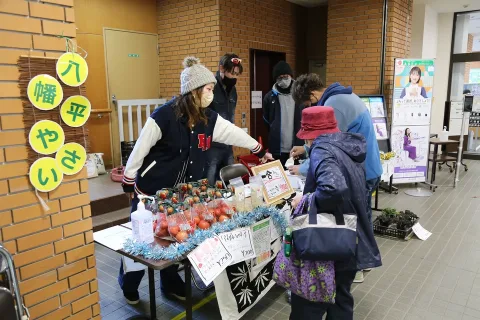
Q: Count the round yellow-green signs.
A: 6